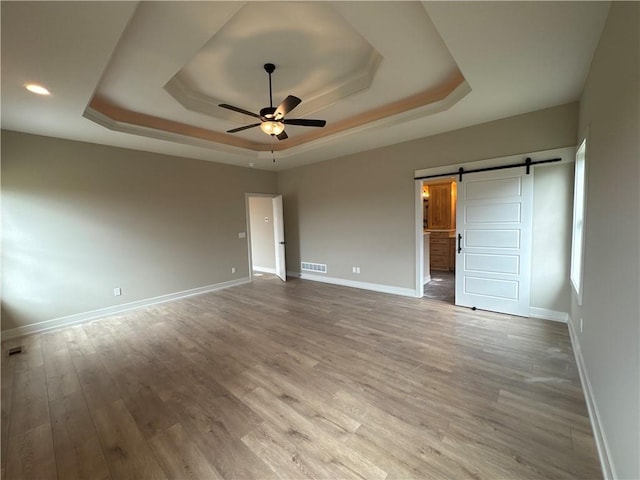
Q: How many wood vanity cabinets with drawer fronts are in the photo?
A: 1